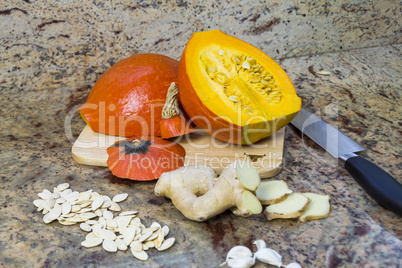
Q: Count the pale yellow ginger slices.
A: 3